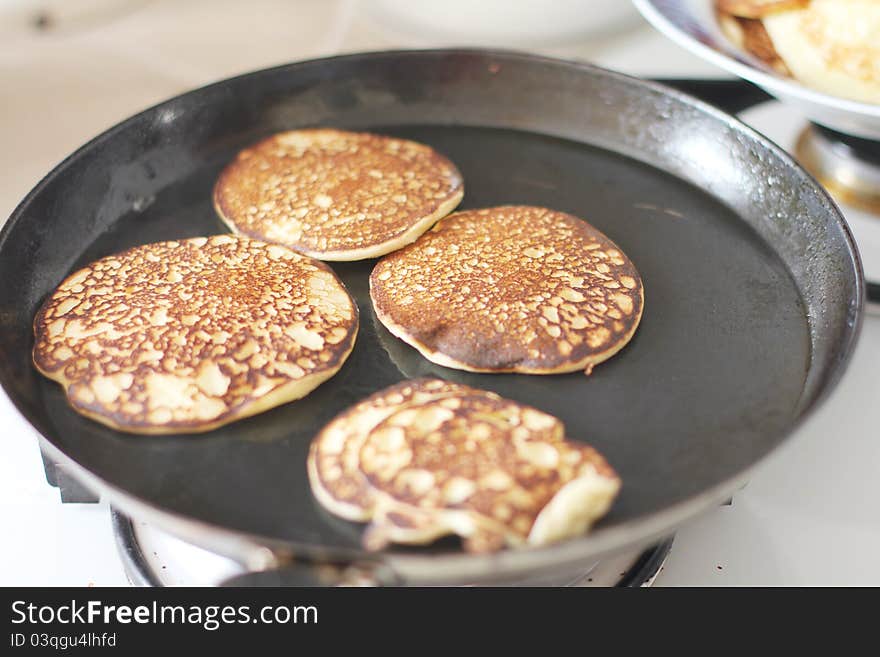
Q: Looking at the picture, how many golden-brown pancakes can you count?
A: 4